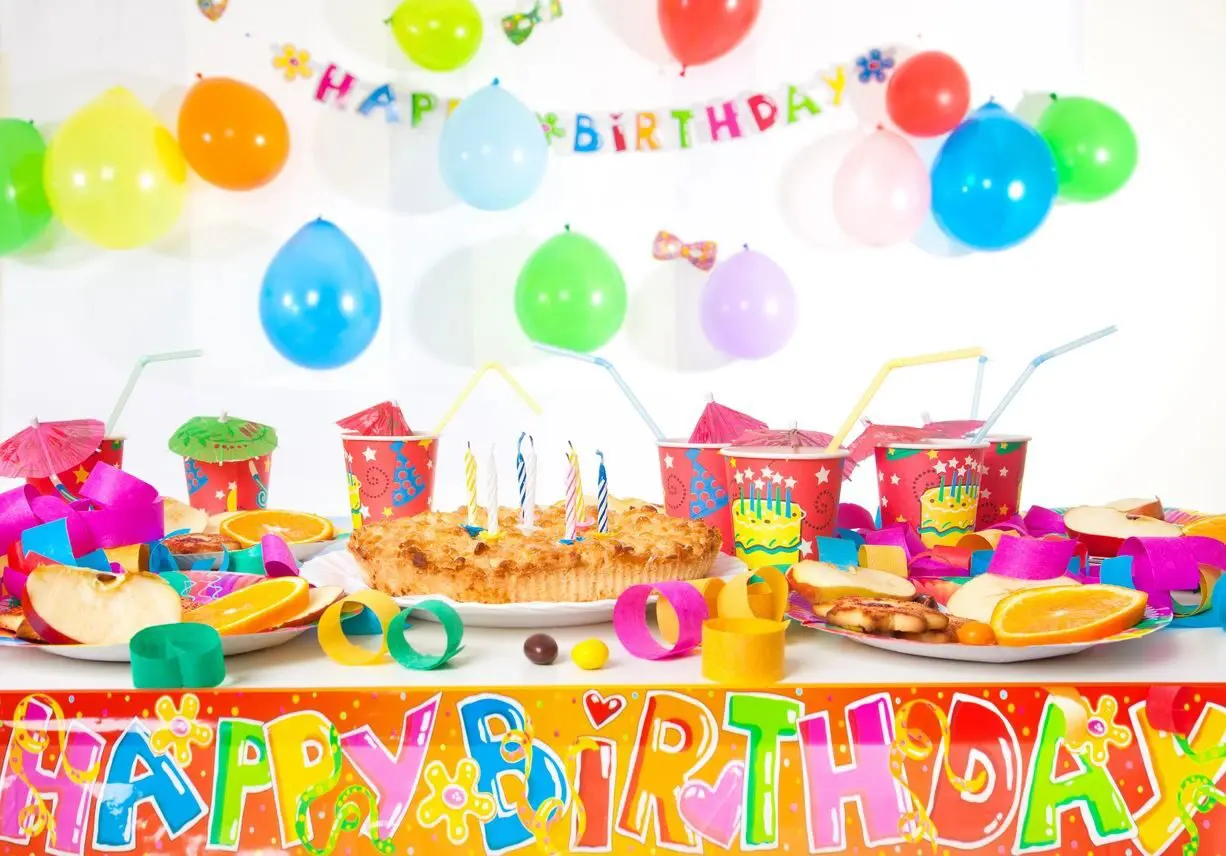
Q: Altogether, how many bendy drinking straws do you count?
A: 6